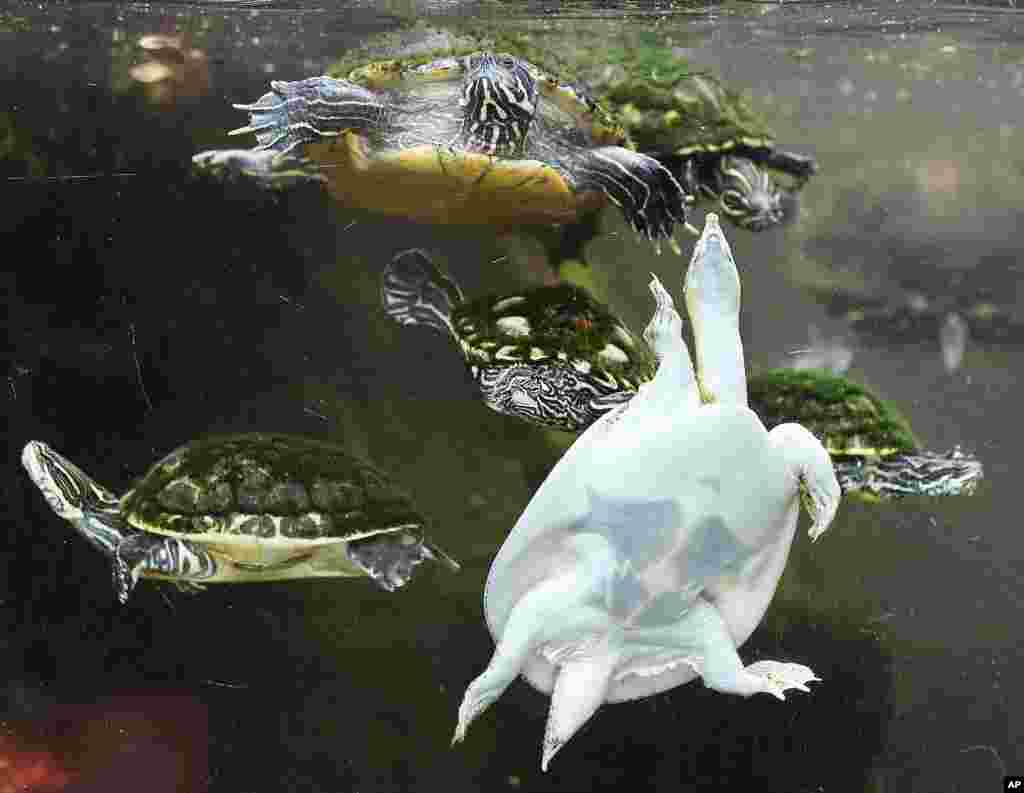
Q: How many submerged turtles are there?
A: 6